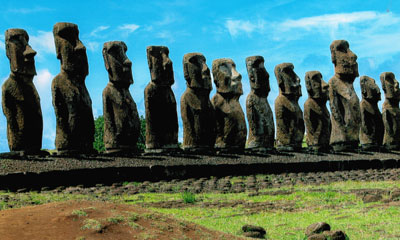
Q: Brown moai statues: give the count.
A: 12